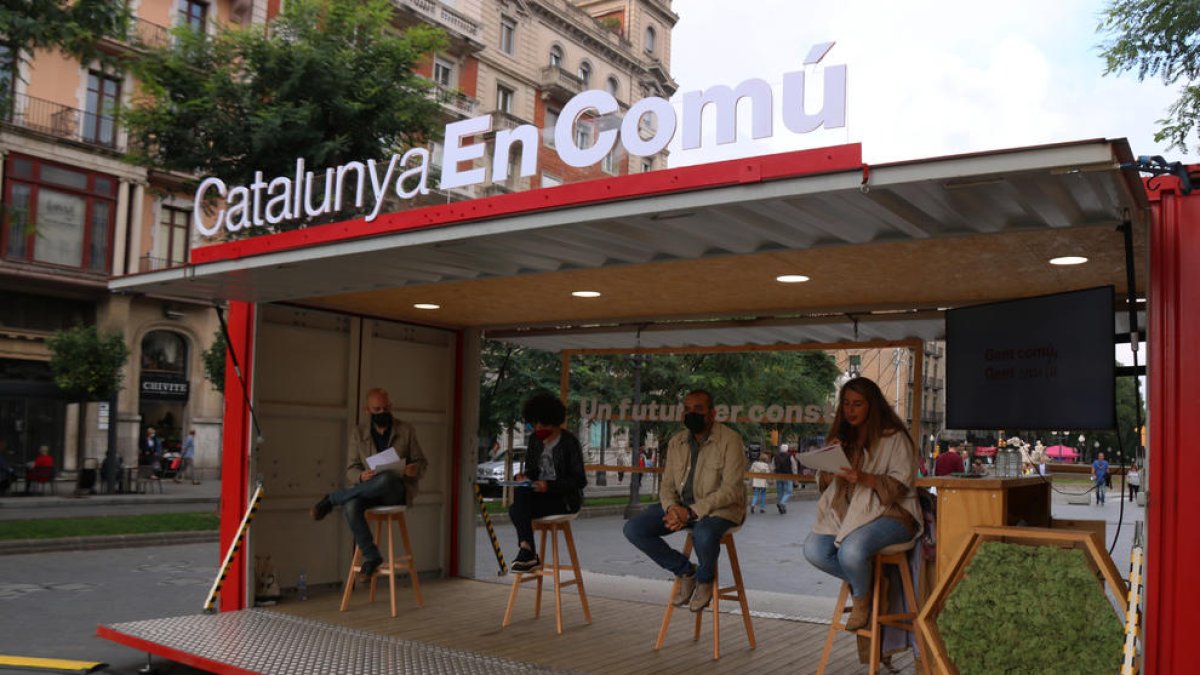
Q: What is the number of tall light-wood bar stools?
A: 4